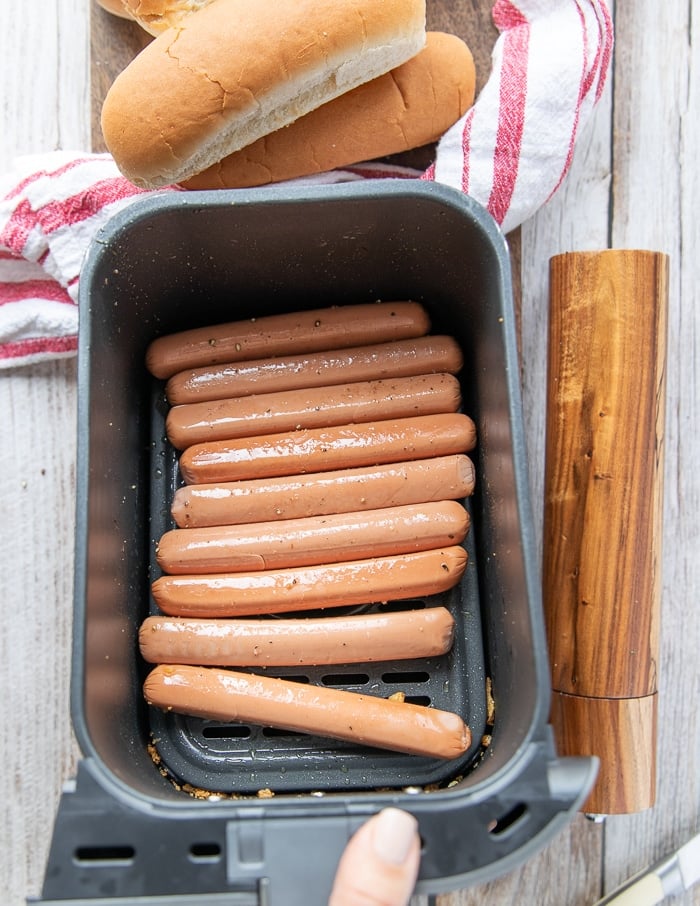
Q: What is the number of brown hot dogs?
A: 9